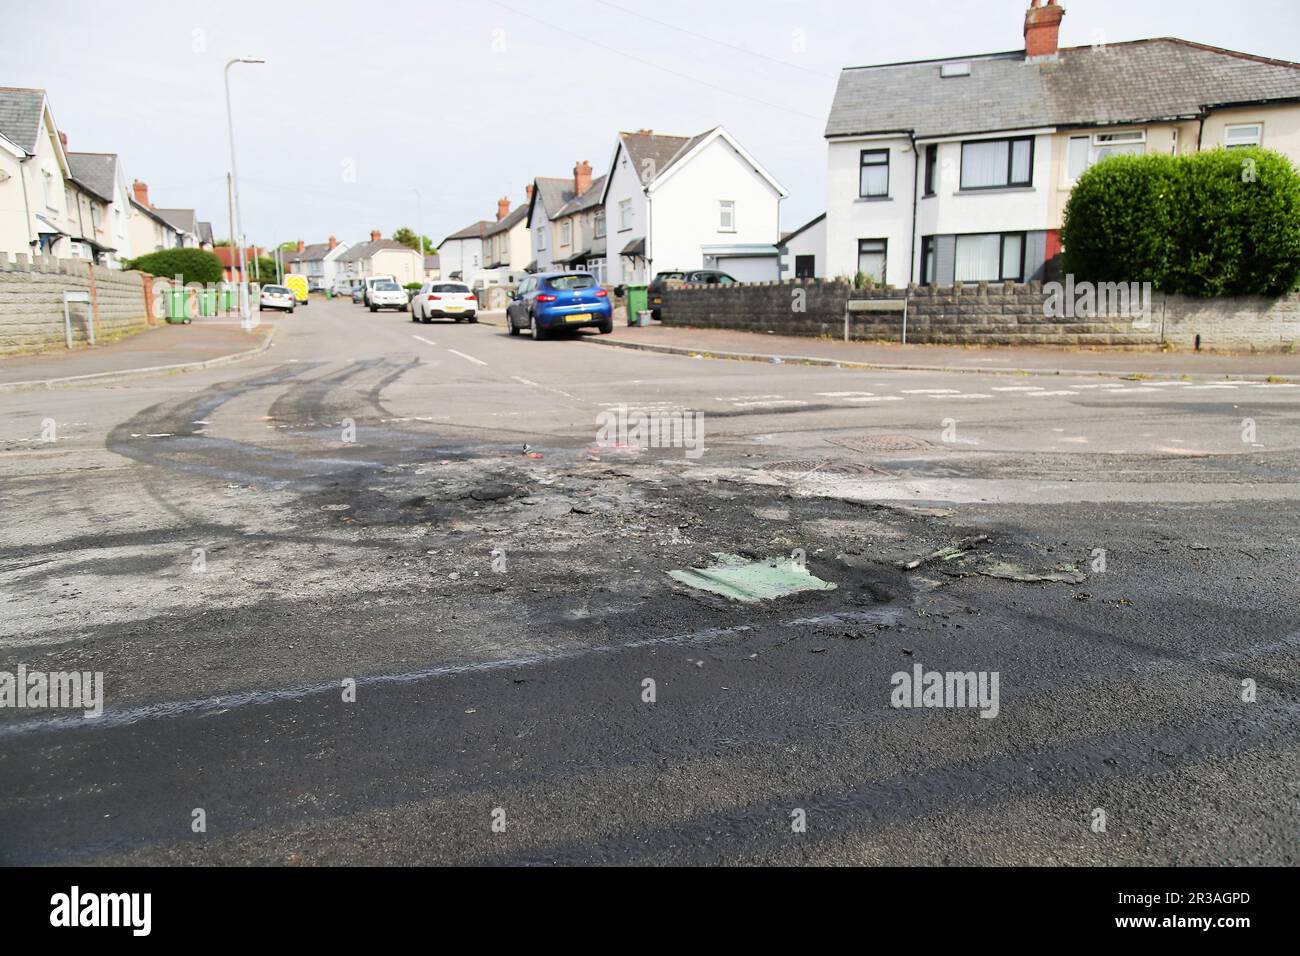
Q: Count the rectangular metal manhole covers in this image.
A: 2